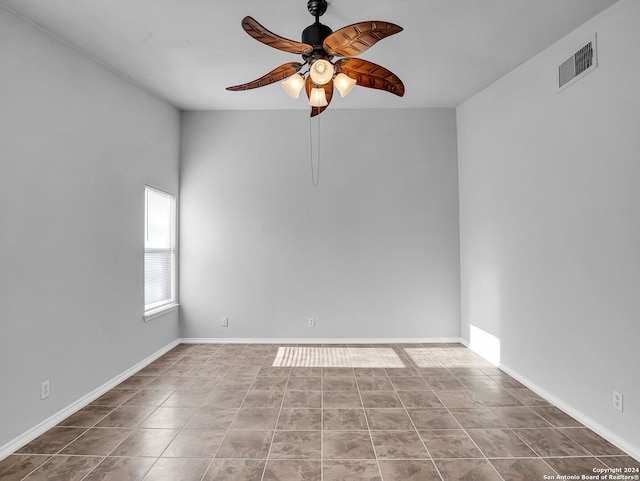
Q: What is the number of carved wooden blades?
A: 5